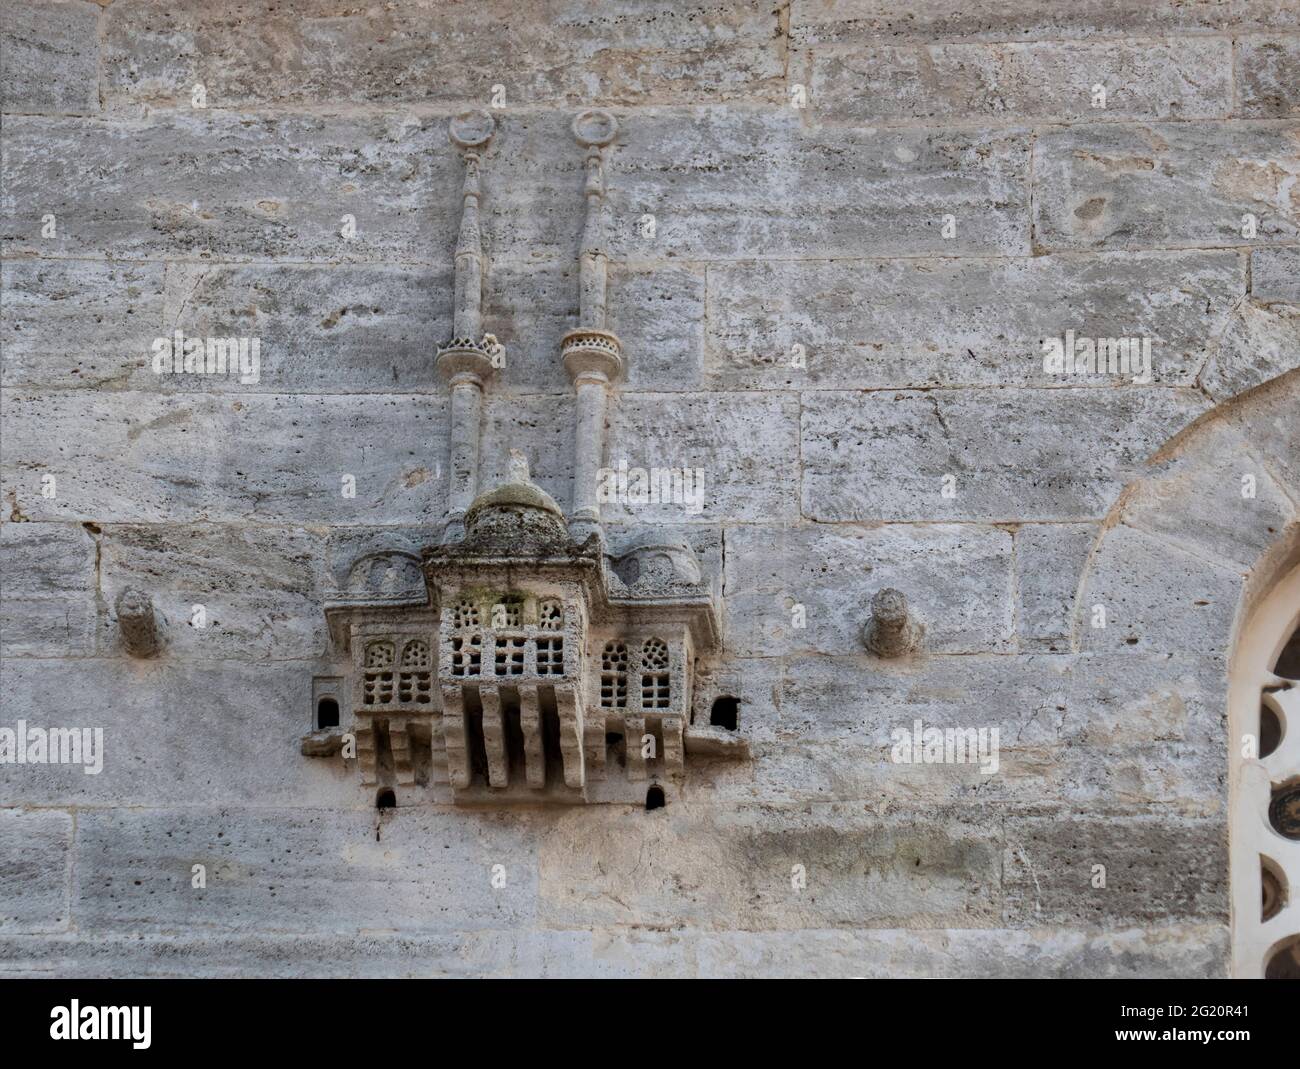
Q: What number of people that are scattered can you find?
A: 0